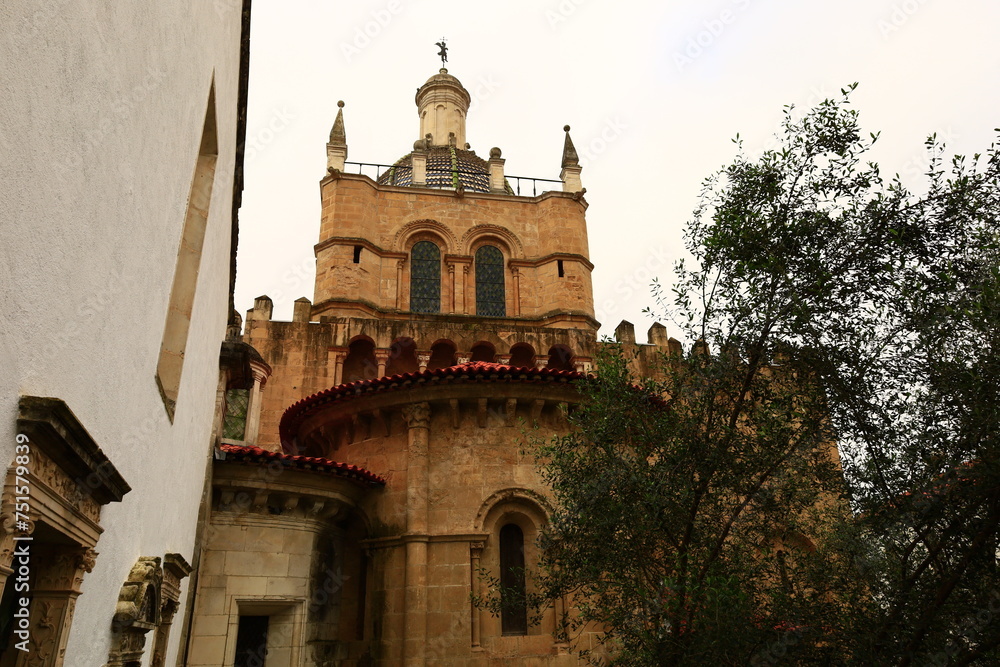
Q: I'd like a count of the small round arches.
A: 6